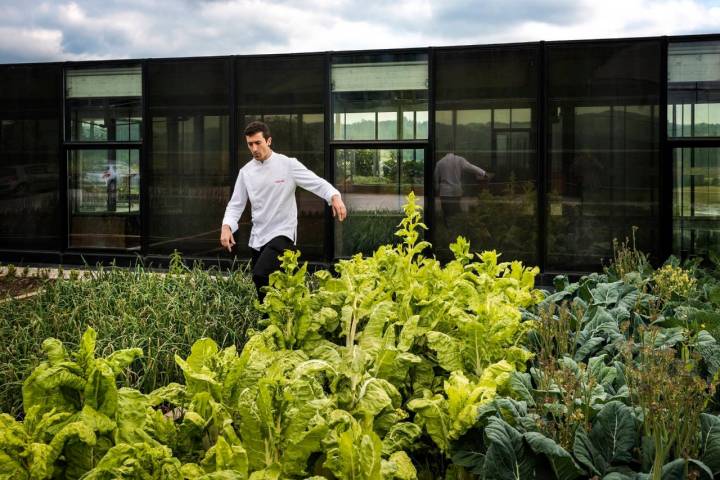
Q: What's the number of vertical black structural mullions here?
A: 7